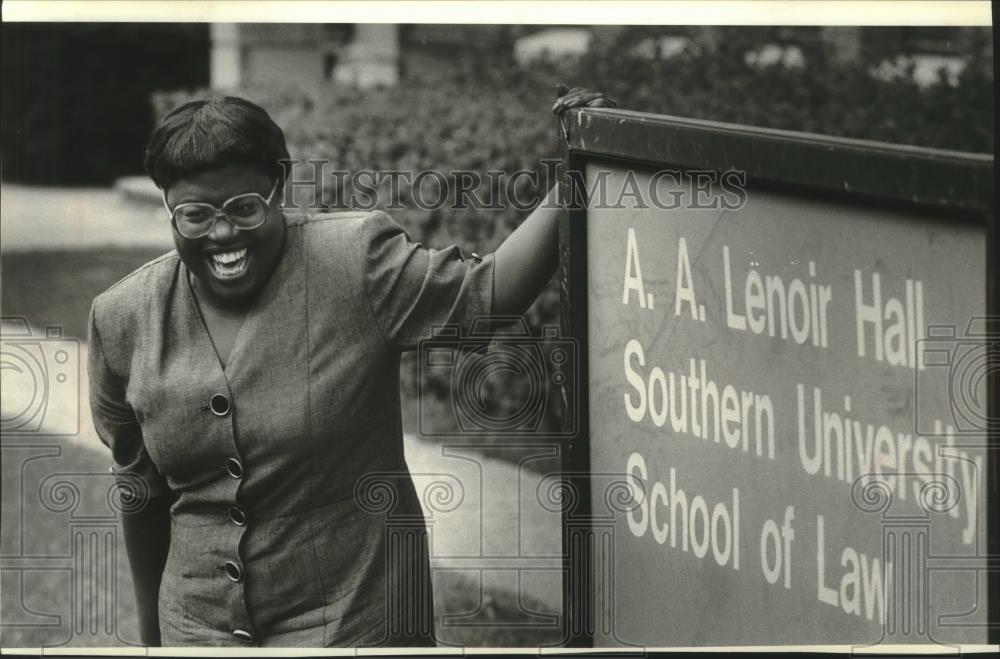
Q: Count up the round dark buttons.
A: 5